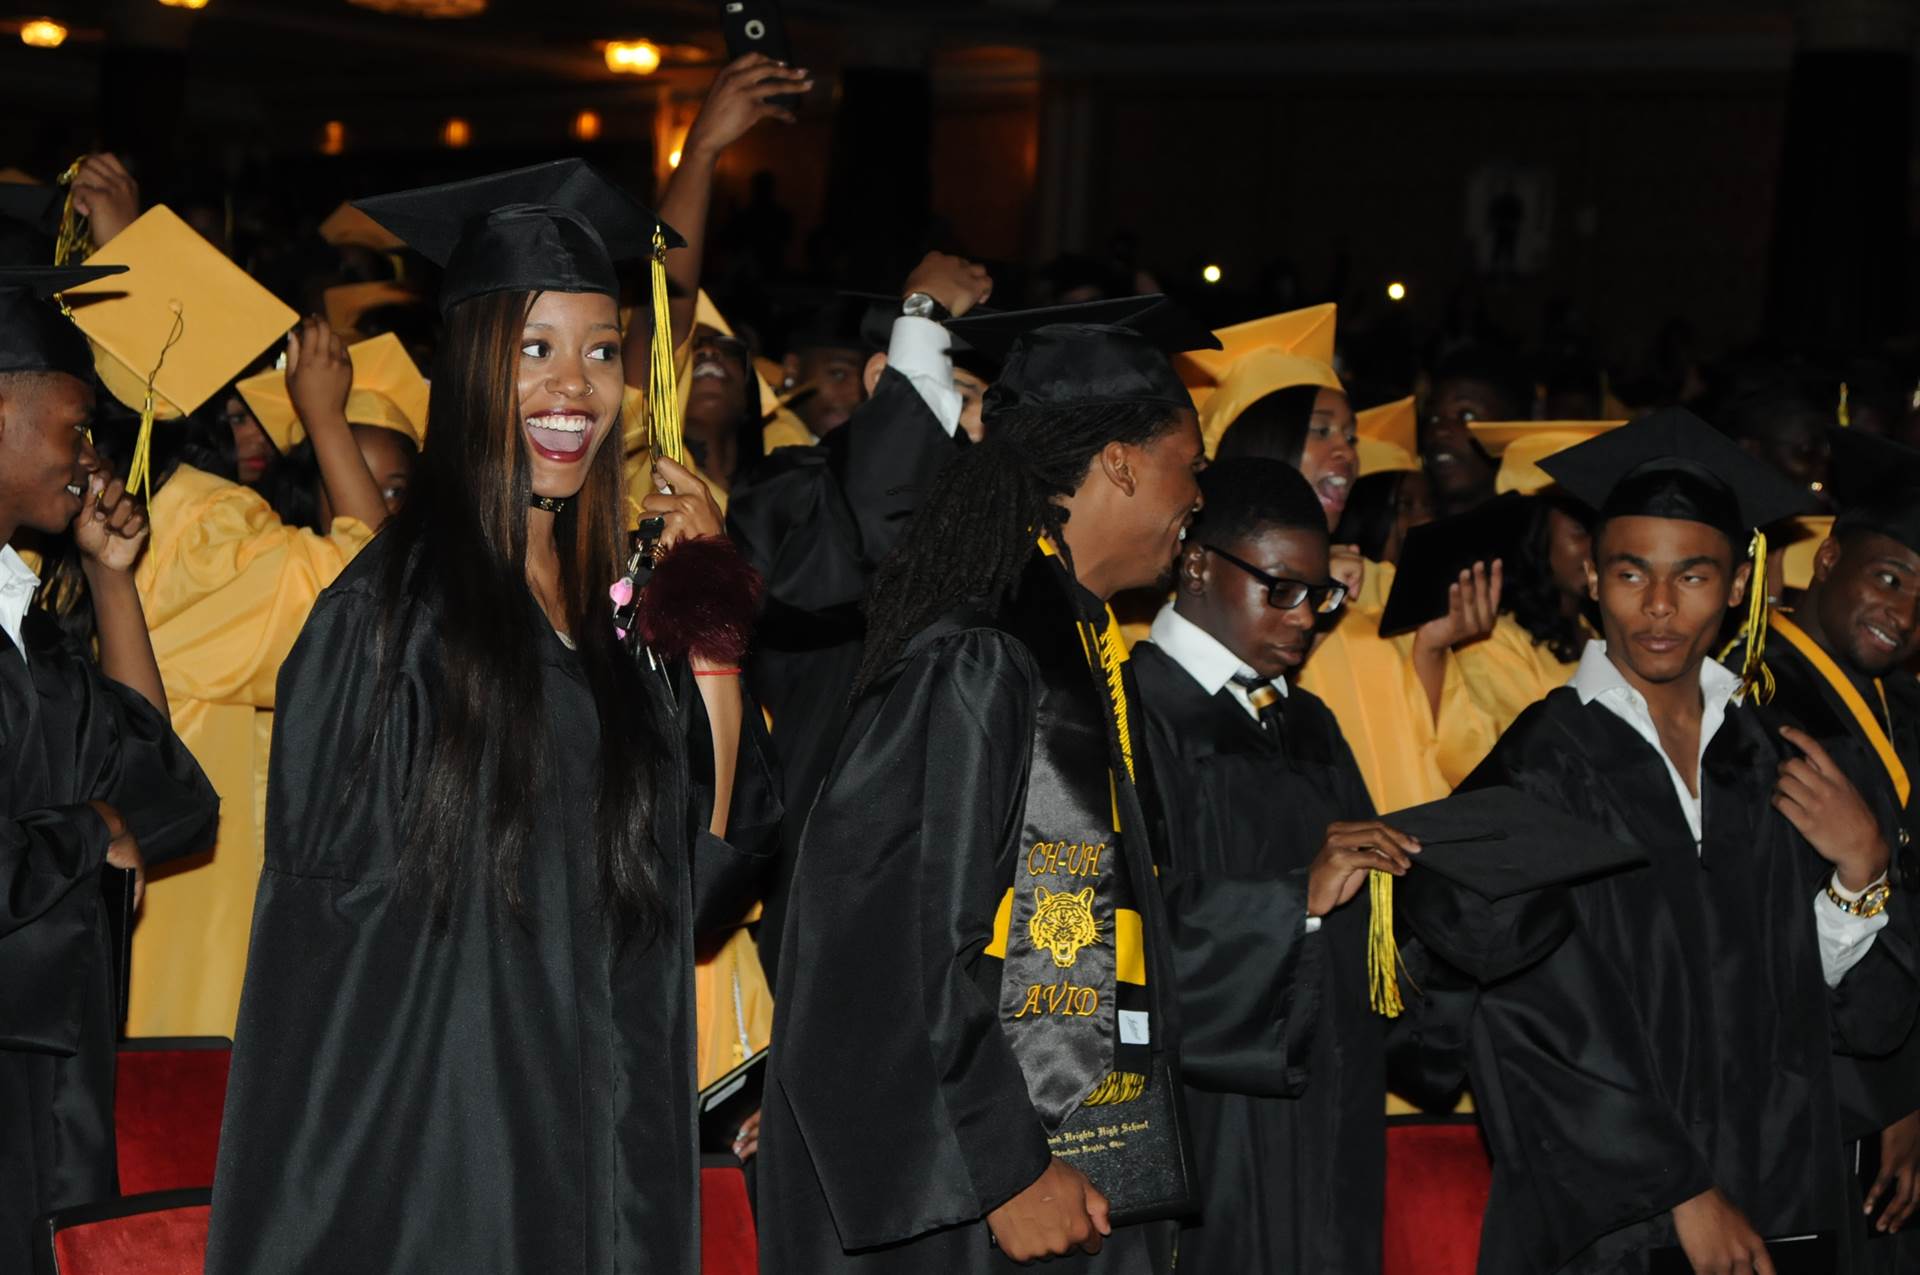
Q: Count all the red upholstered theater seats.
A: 4